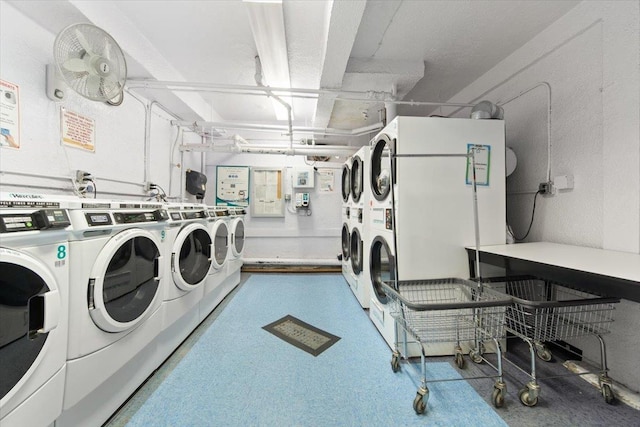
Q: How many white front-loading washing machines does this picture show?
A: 5